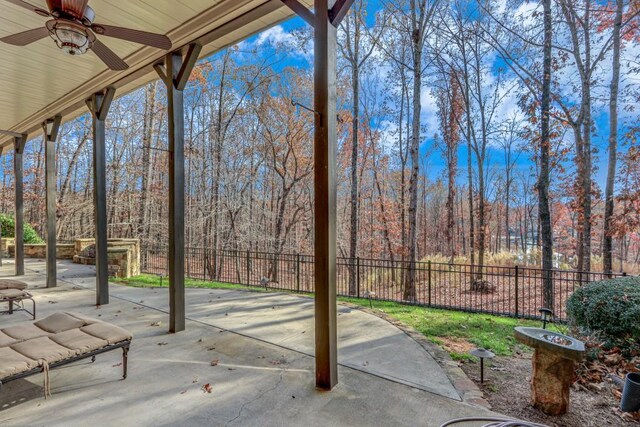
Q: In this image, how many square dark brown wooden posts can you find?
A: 5